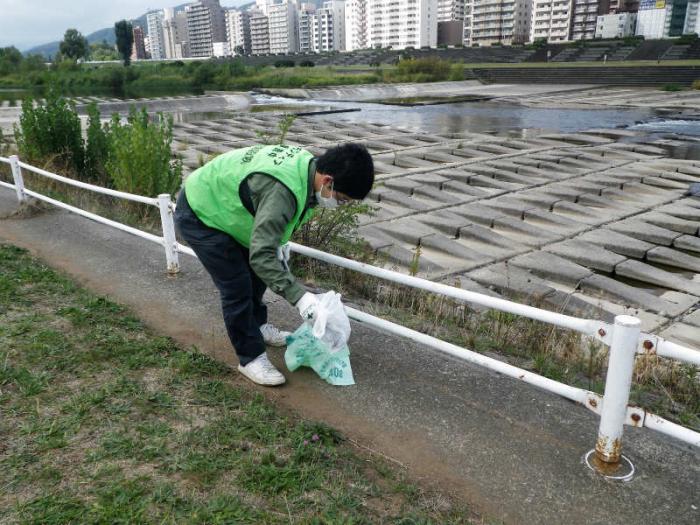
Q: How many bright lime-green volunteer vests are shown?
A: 1